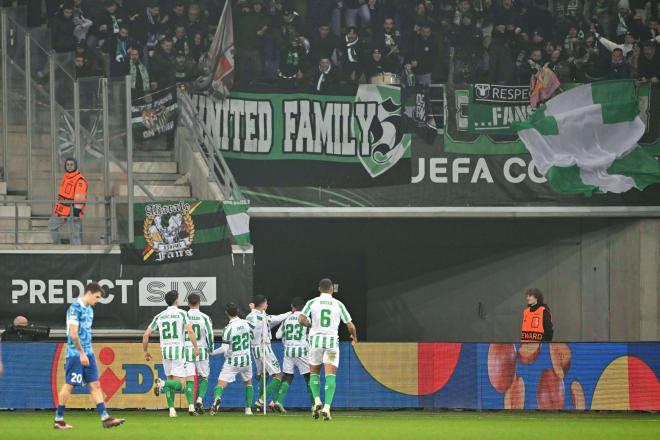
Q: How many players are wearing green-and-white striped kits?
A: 6